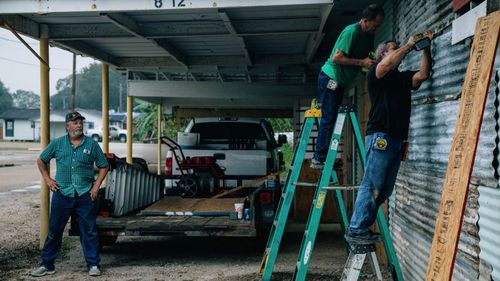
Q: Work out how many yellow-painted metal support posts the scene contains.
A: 4